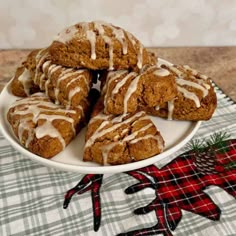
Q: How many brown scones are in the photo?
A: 7